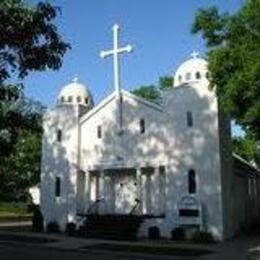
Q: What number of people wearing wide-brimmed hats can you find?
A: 0